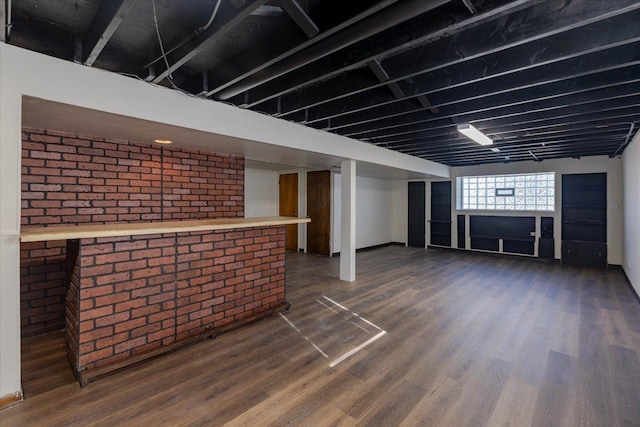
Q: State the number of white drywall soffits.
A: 1